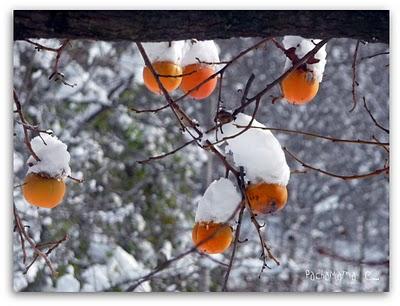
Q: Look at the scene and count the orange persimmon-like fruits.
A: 6